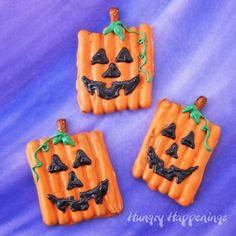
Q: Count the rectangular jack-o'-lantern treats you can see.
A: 3